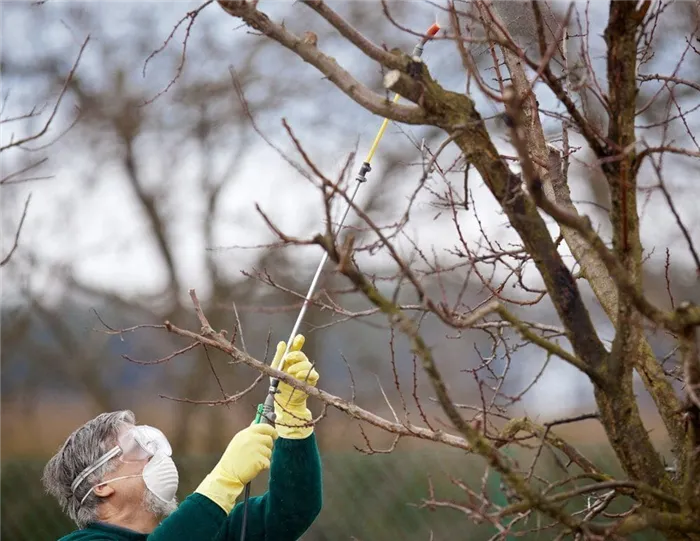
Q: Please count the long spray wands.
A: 1